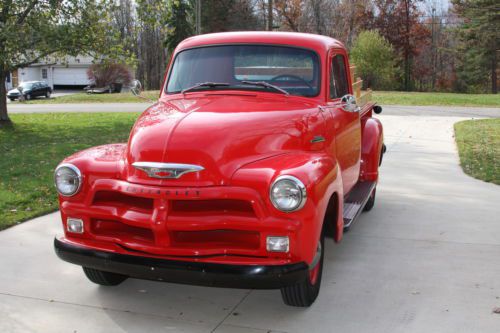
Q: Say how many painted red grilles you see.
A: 1